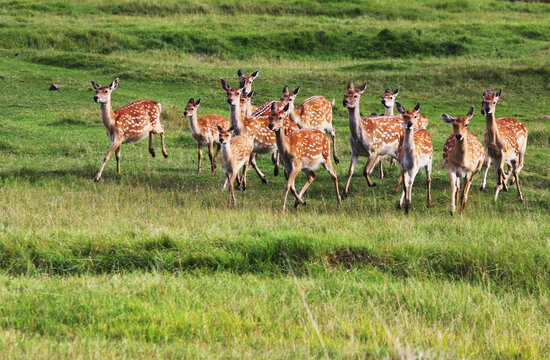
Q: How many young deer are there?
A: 2